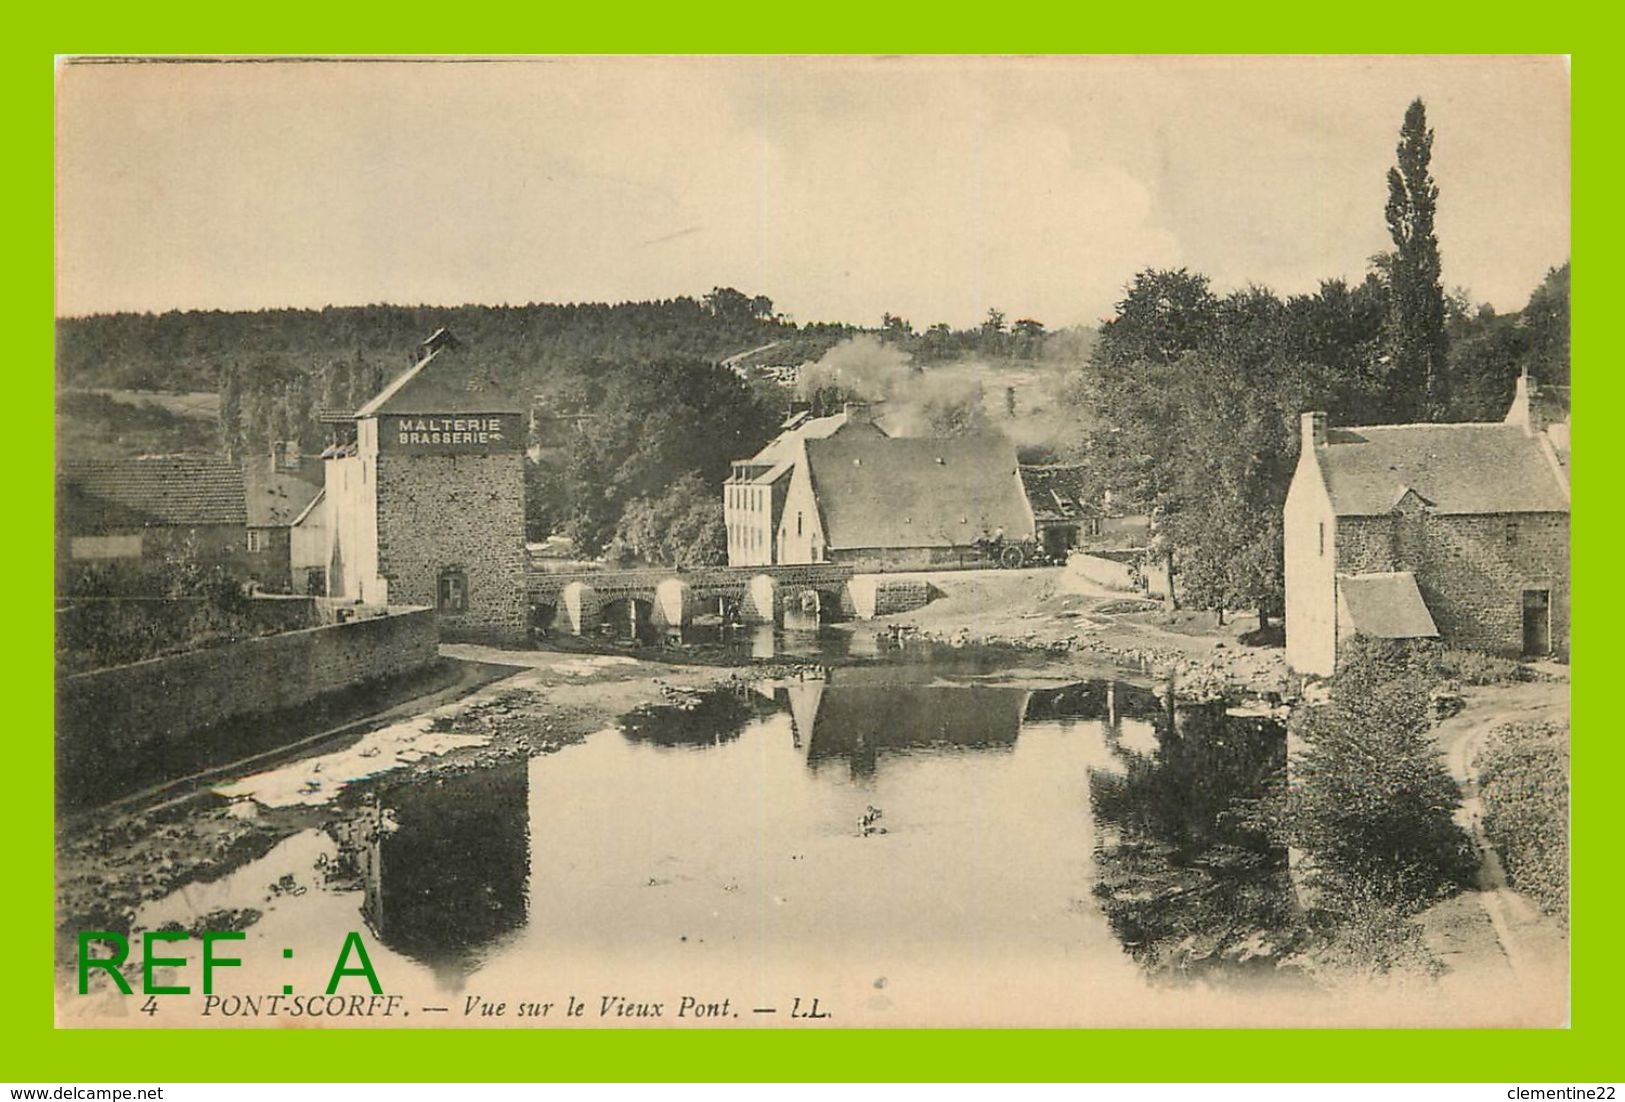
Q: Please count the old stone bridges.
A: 1